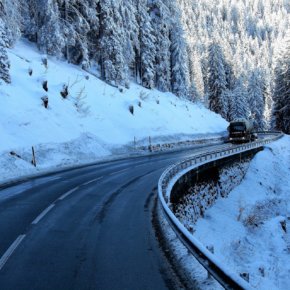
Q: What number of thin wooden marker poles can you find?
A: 3